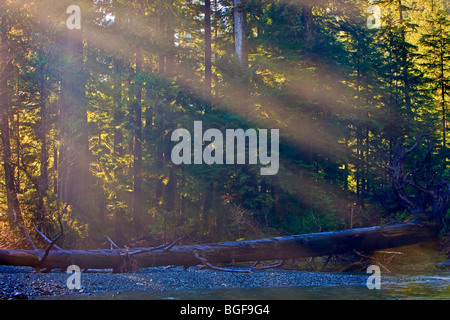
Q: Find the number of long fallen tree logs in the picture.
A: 1